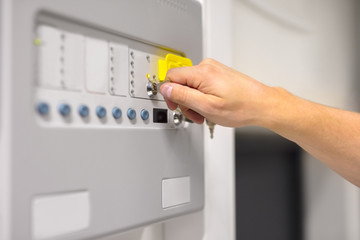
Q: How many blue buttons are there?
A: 7